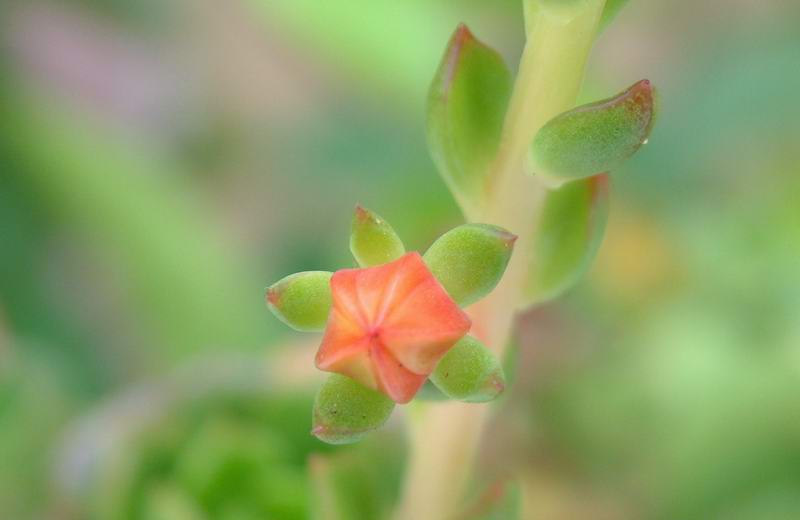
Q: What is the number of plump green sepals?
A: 5